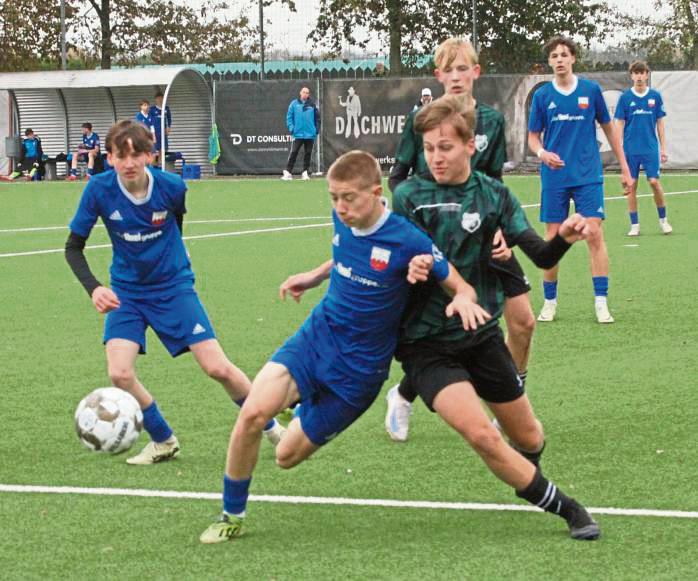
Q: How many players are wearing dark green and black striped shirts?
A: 2